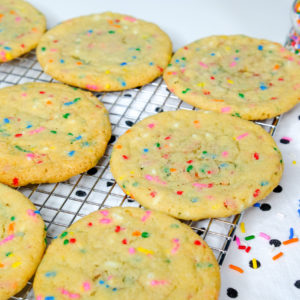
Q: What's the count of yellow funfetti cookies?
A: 7